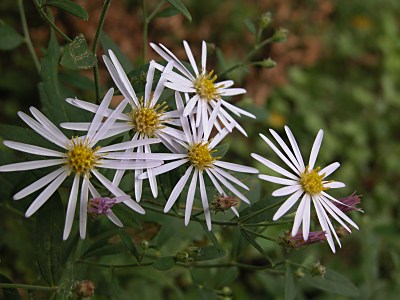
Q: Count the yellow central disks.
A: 5